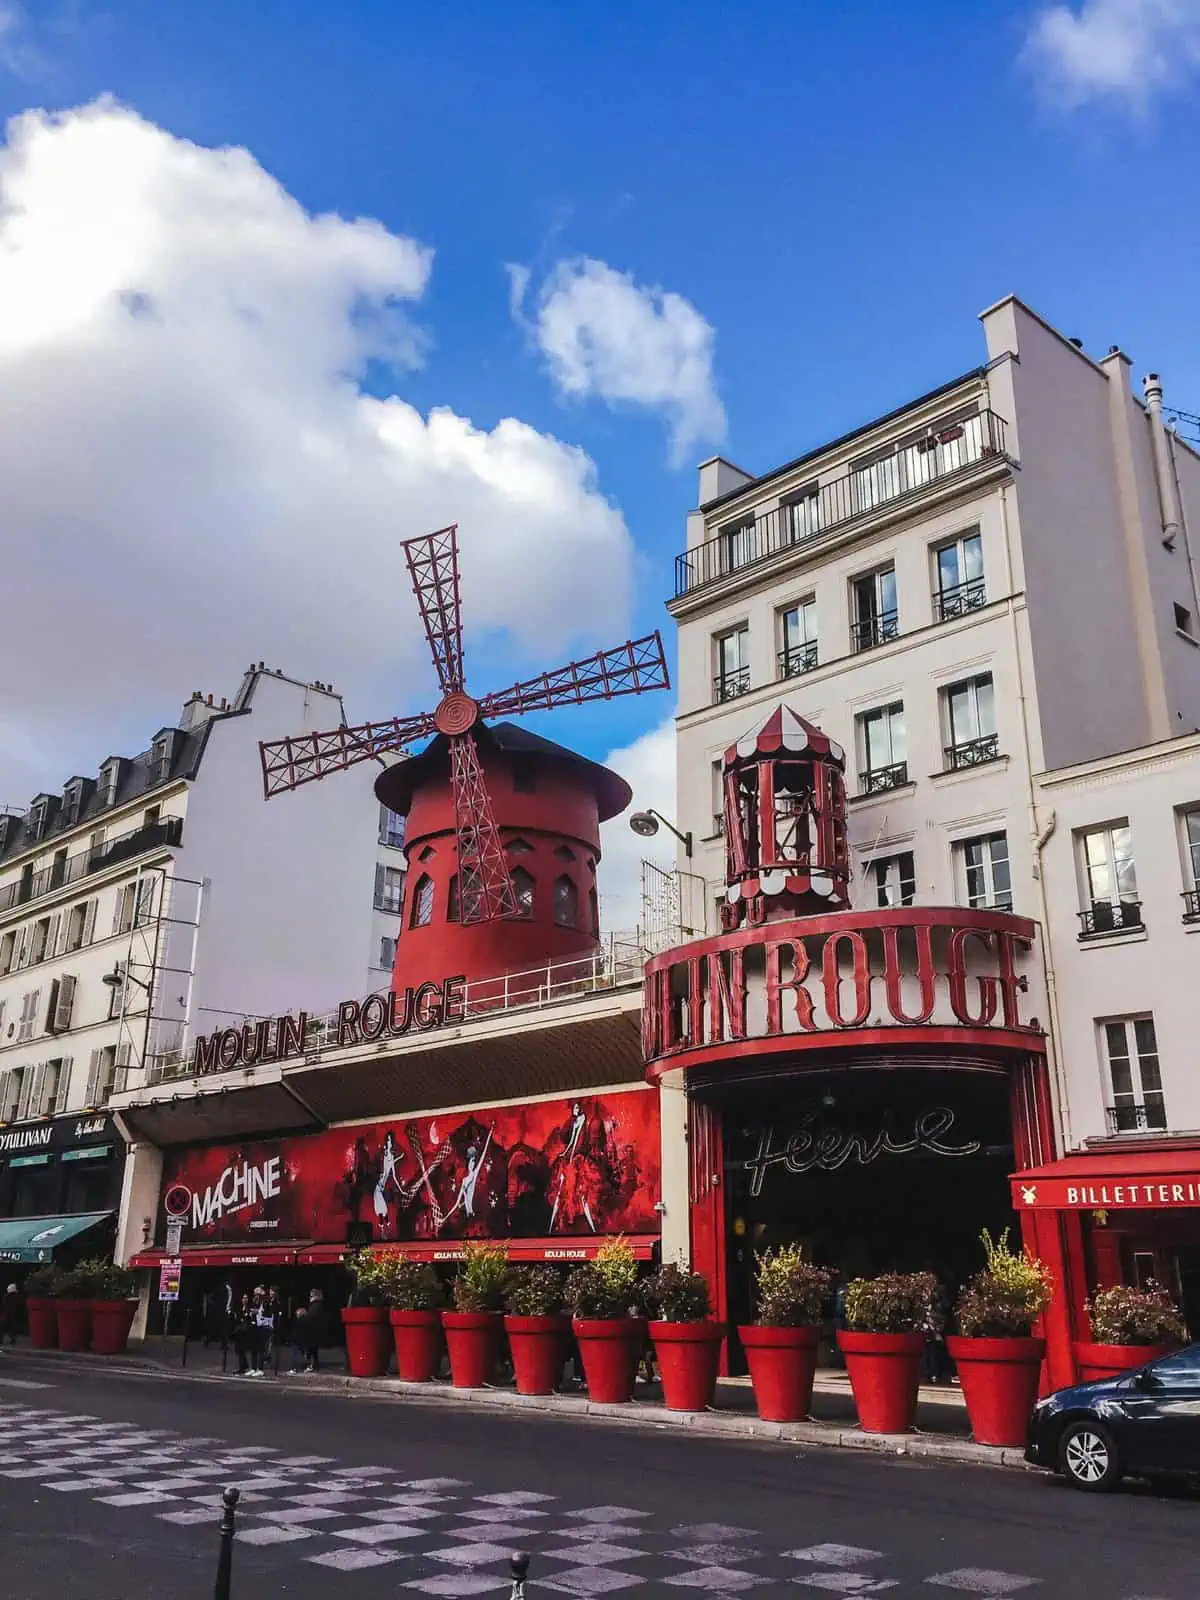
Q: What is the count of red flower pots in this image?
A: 13